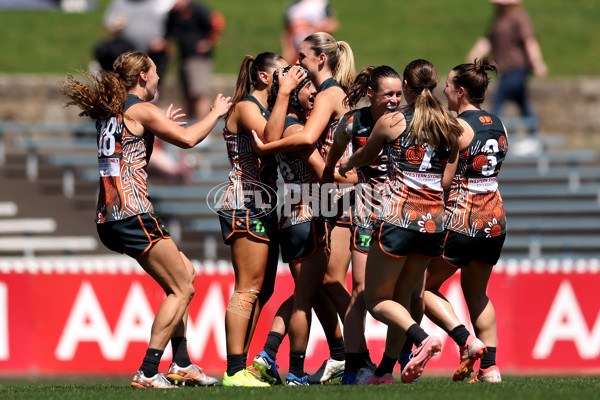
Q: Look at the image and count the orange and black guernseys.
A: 7